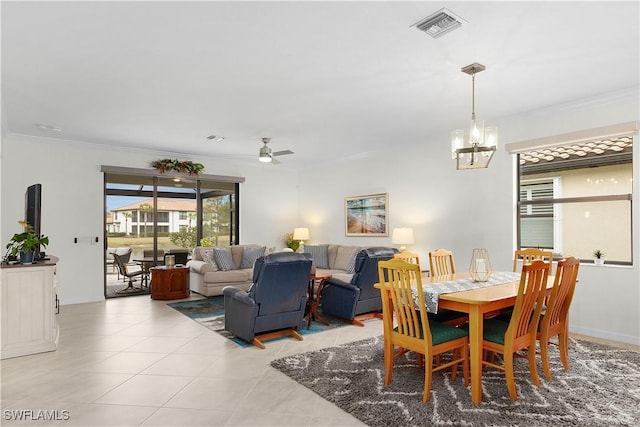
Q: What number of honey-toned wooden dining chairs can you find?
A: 6